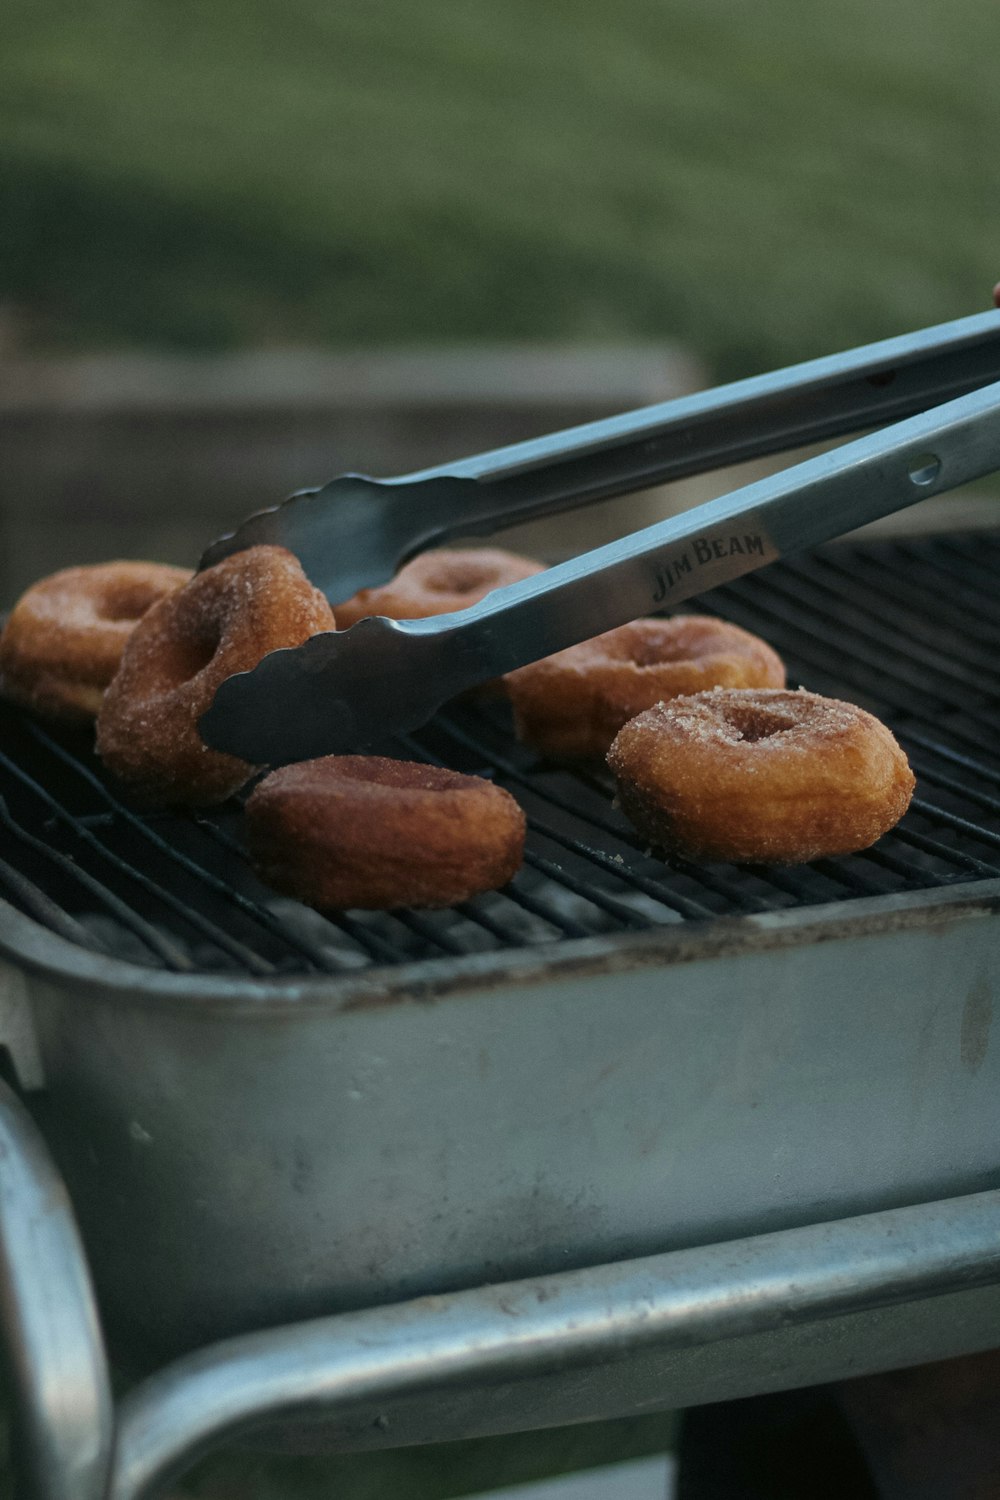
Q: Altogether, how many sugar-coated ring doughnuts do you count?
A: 6